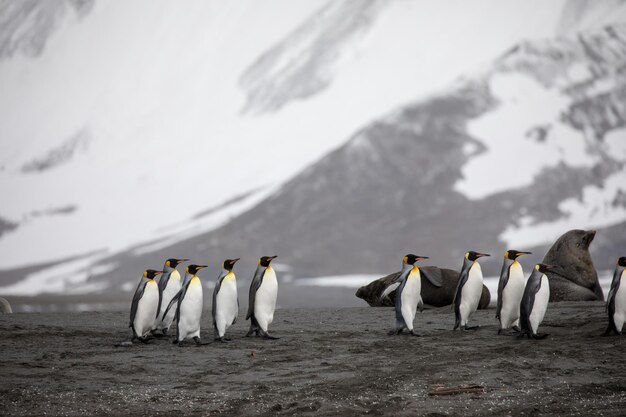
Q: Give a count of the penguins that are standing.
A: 10